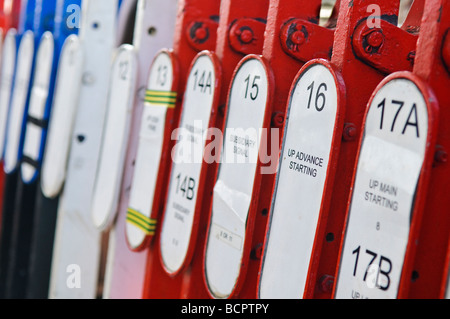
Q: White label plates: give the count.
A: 10